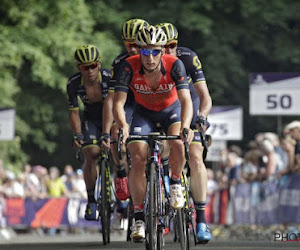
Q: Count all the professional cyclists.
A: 4